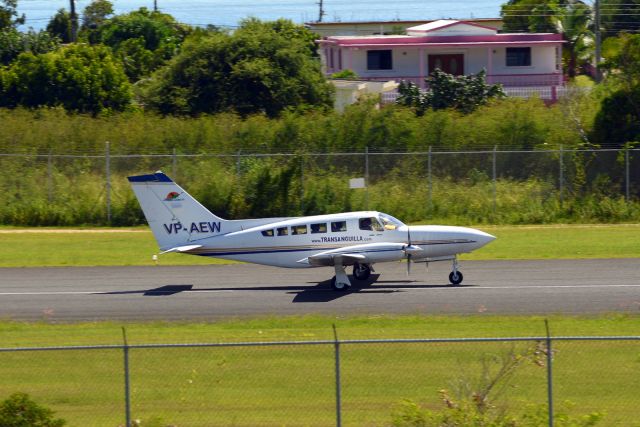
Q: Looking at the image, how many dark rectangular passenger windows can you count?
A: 5